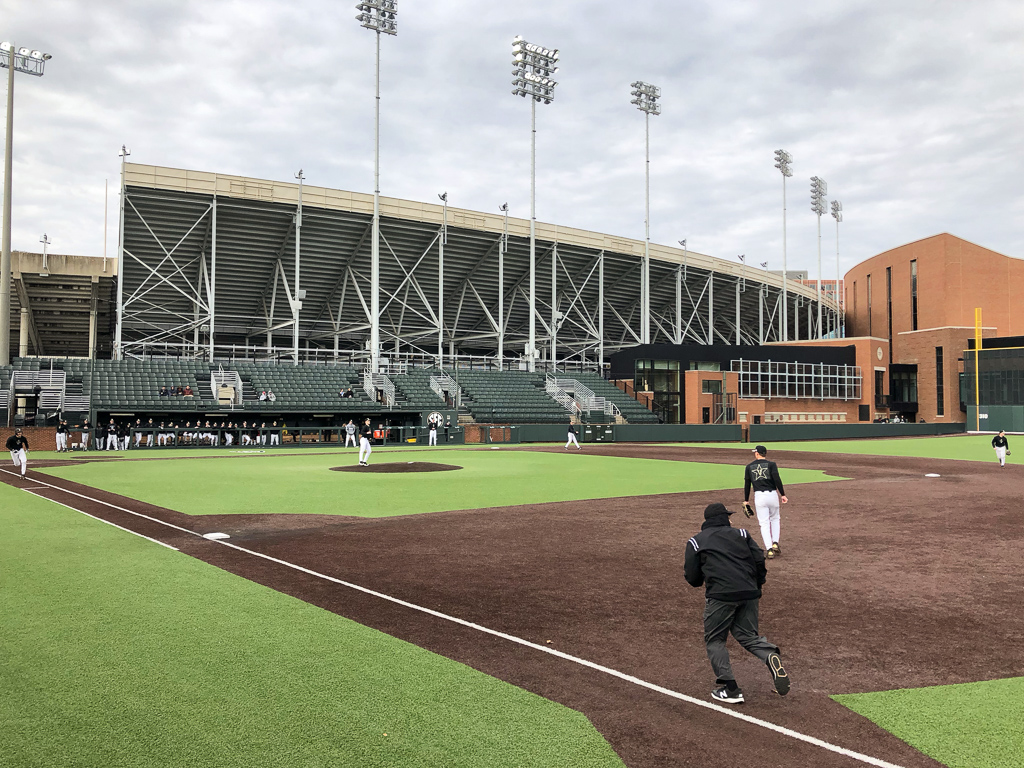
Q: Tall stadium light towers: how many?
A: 7